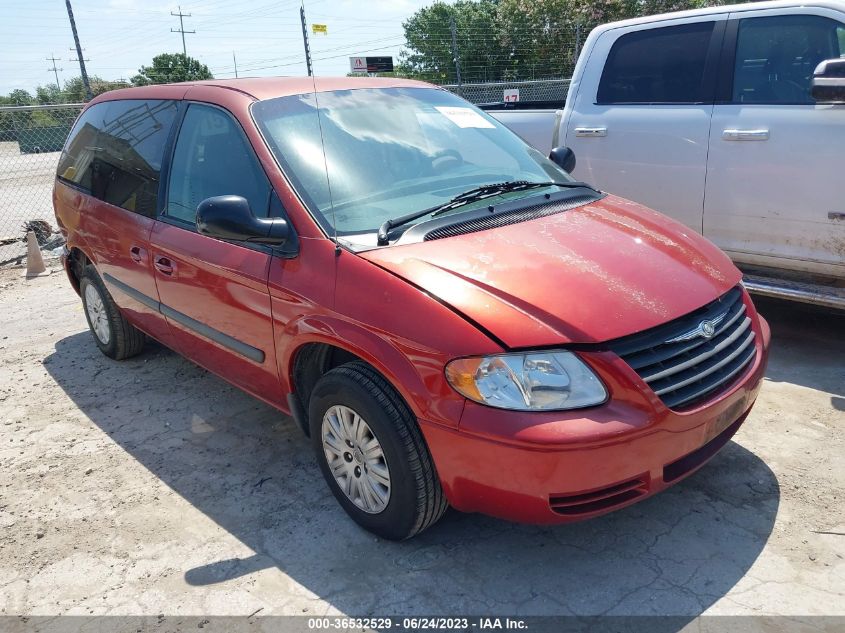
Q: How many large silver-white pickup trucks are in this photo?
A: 1